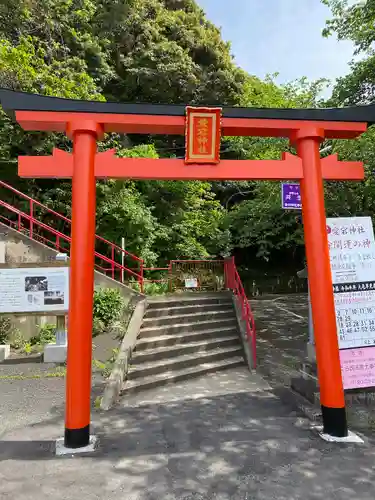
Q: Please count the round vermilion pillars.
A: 2